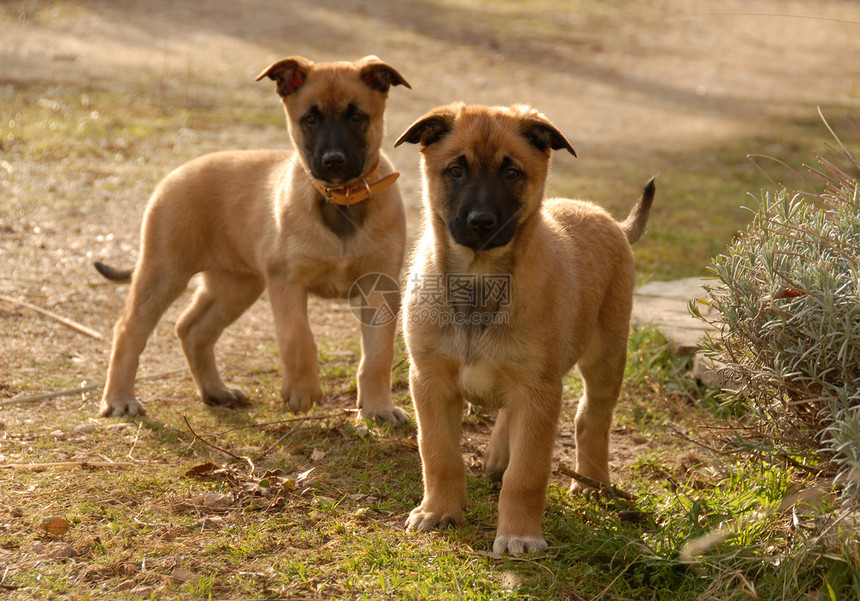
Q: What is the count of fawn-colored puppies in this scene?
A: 2